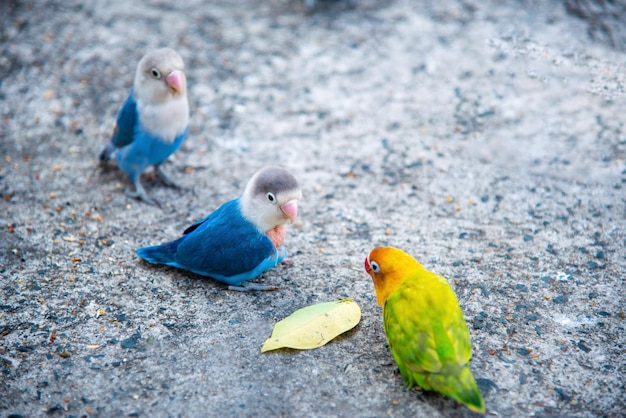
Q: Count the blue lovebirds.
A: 2